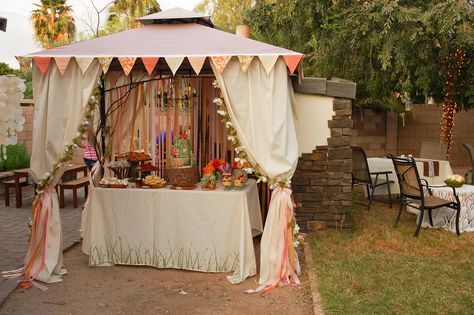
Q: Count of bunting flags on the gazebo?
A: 13